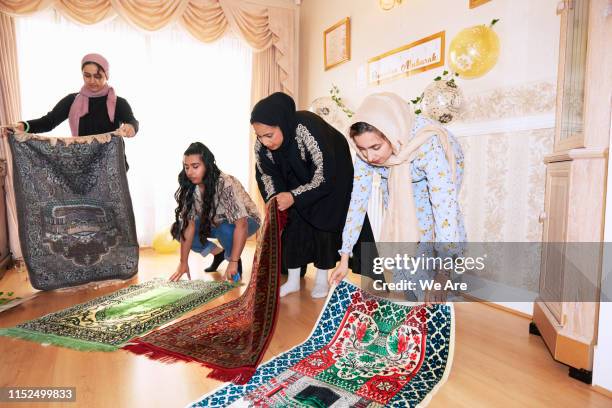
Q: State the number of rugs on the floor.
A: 3